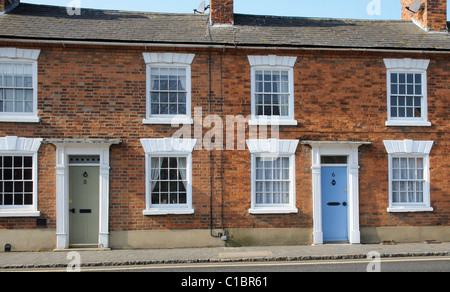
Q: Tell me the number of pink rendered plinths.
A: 0